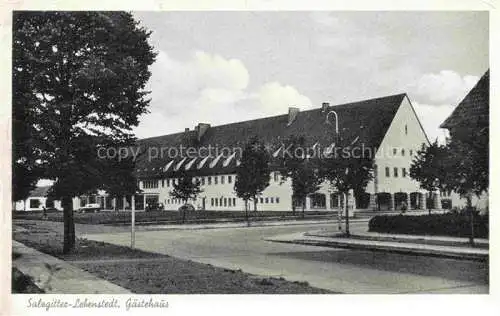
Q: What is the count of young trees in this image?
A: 6